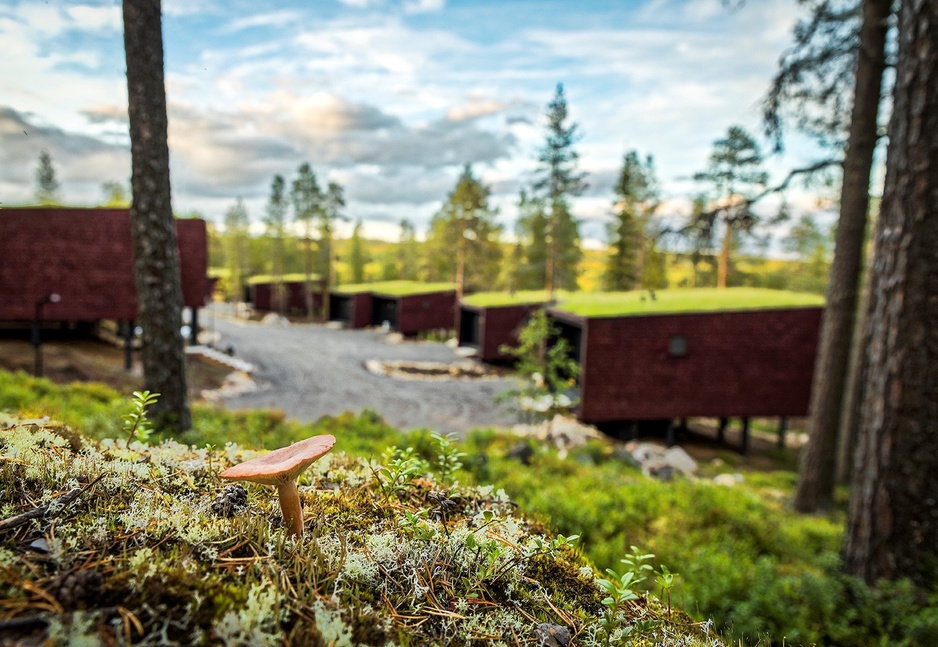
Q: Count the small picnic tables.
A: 0